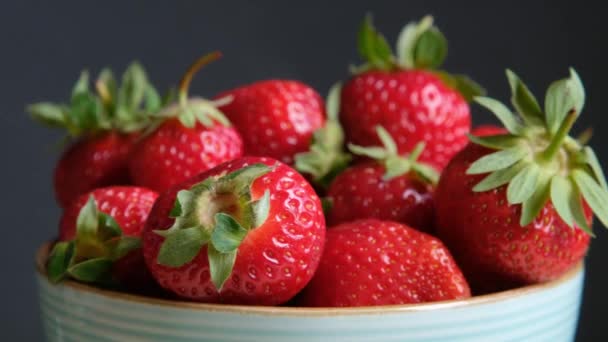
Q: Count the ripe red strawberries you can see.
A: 10